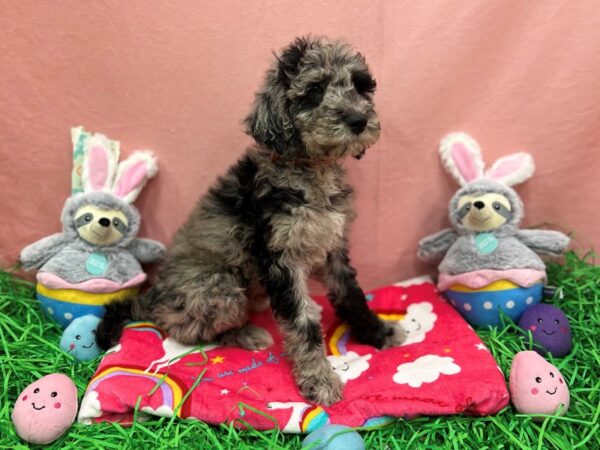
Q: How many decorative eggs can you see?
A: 5